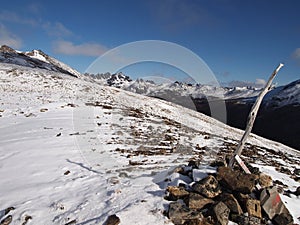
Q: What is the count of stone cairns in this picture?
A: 1